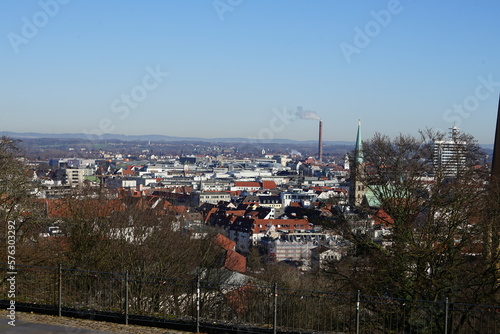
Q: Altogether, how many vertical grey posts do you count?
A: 6